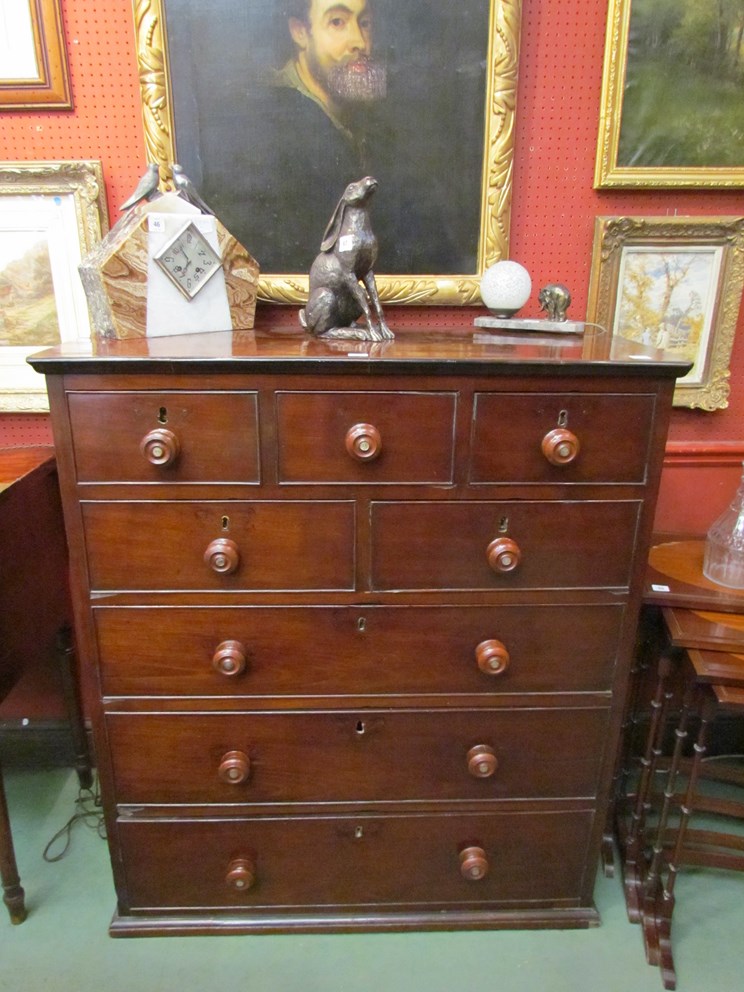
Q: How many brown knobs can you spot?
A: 11